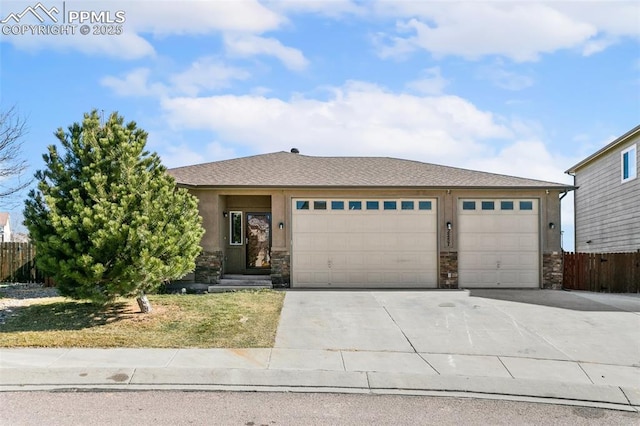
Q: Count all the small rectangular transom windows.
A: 12